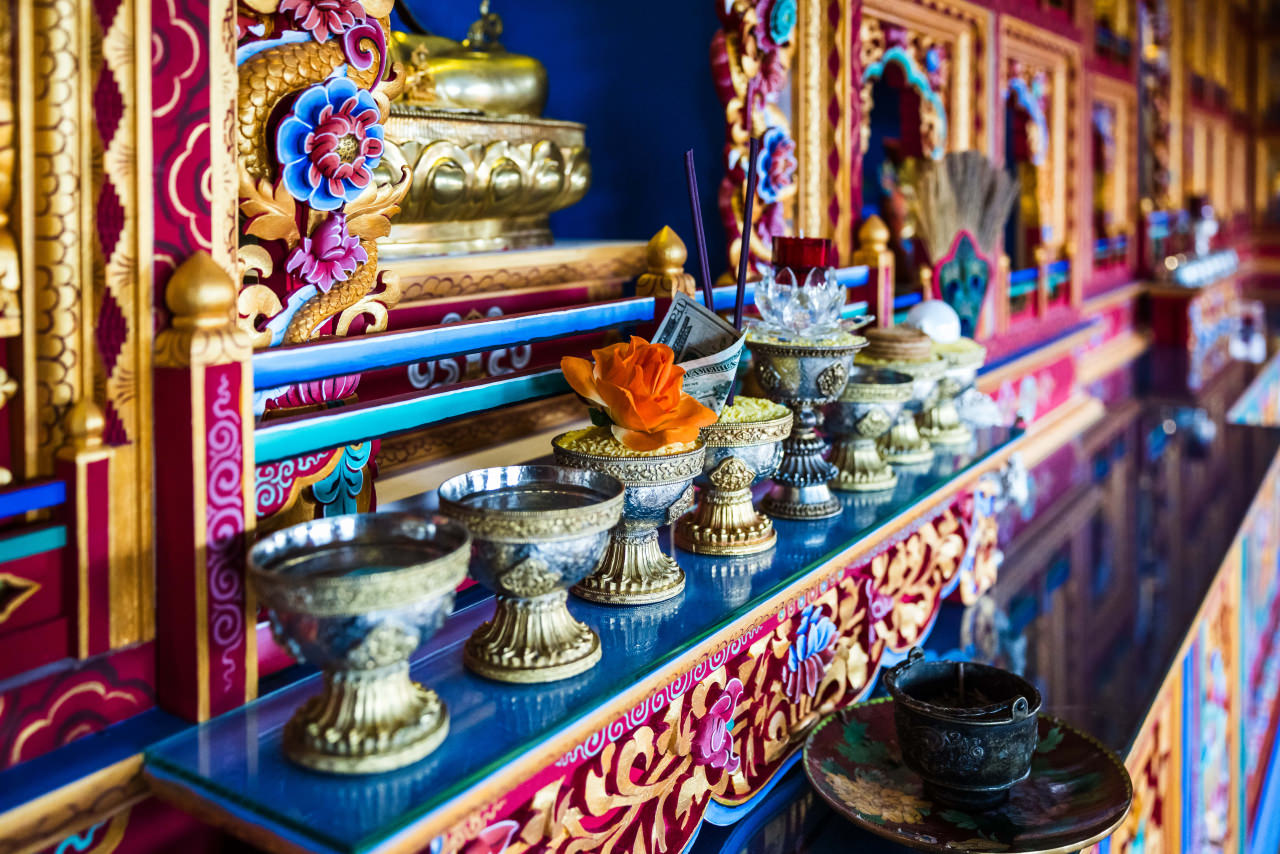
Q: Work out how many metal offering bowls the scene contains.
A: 8